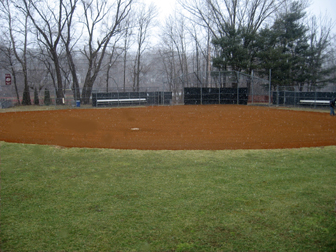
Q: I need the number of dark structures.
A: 3